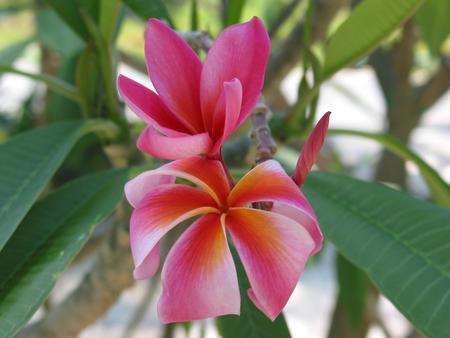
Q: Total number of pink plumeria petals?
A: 10